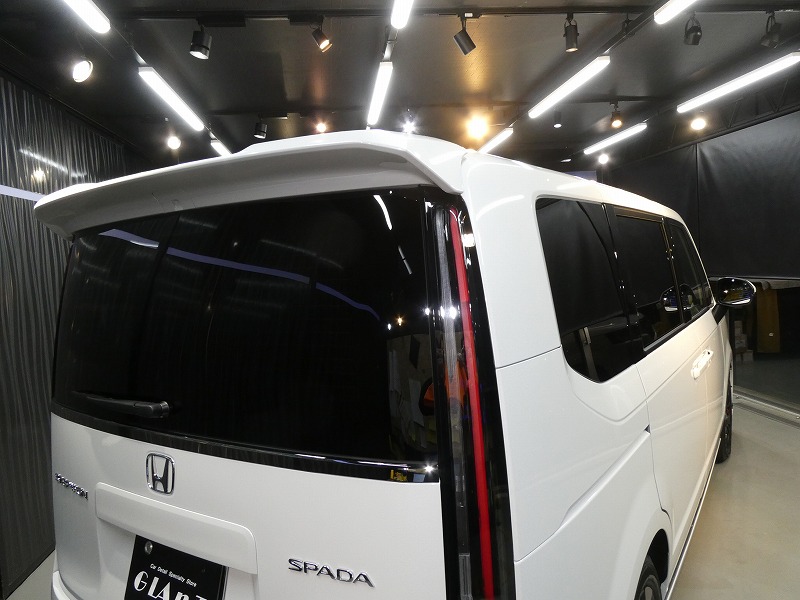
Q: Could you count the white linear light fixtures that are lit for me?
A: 10